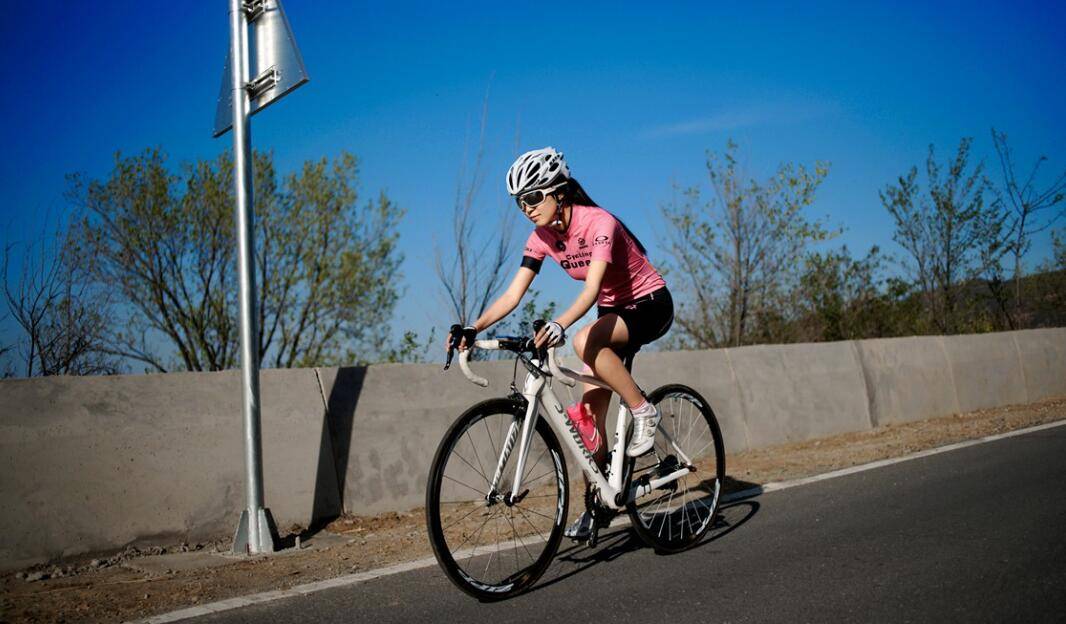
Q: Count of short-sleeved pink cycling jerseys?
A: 1